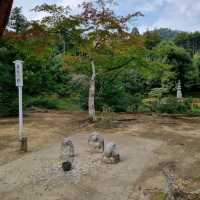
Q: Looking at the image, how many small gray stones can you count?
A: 3